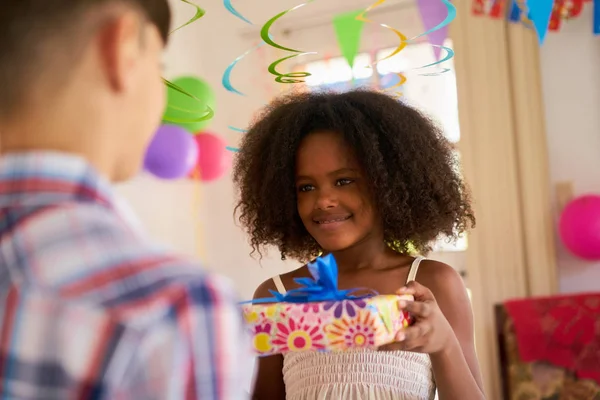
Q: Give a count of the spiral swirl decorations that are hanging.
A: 5